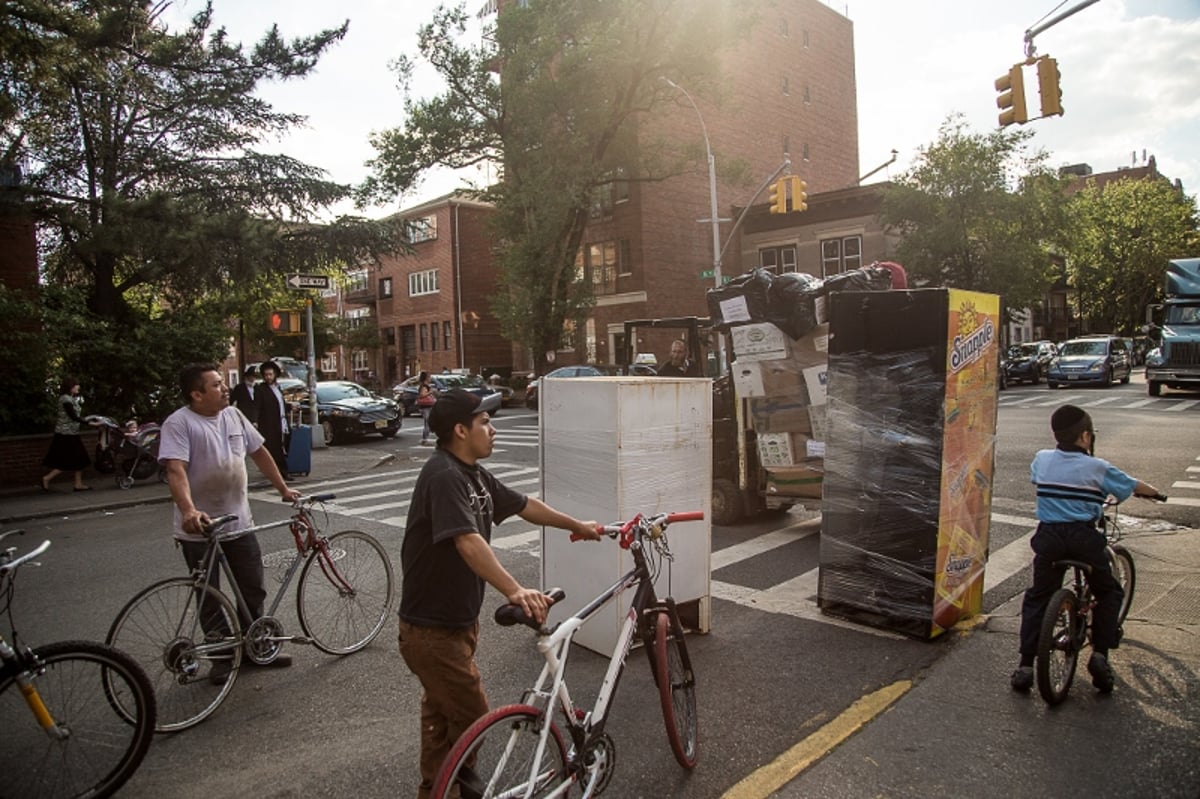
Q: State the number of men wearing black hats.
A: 3